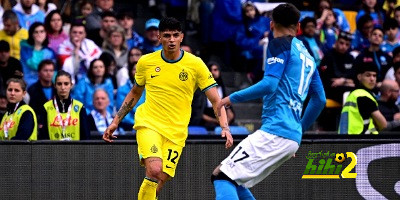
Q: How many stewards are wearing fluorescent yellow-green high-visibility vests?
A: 3